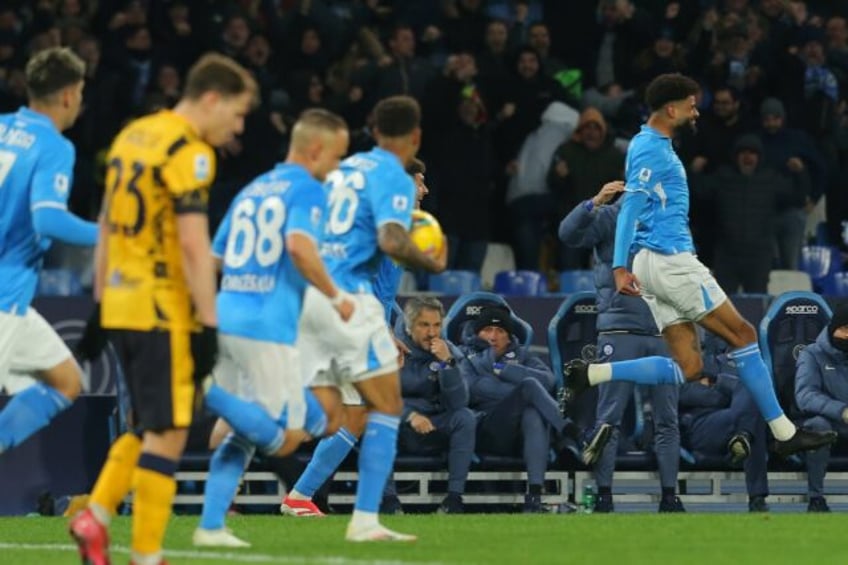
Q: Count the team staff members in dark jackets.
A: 5